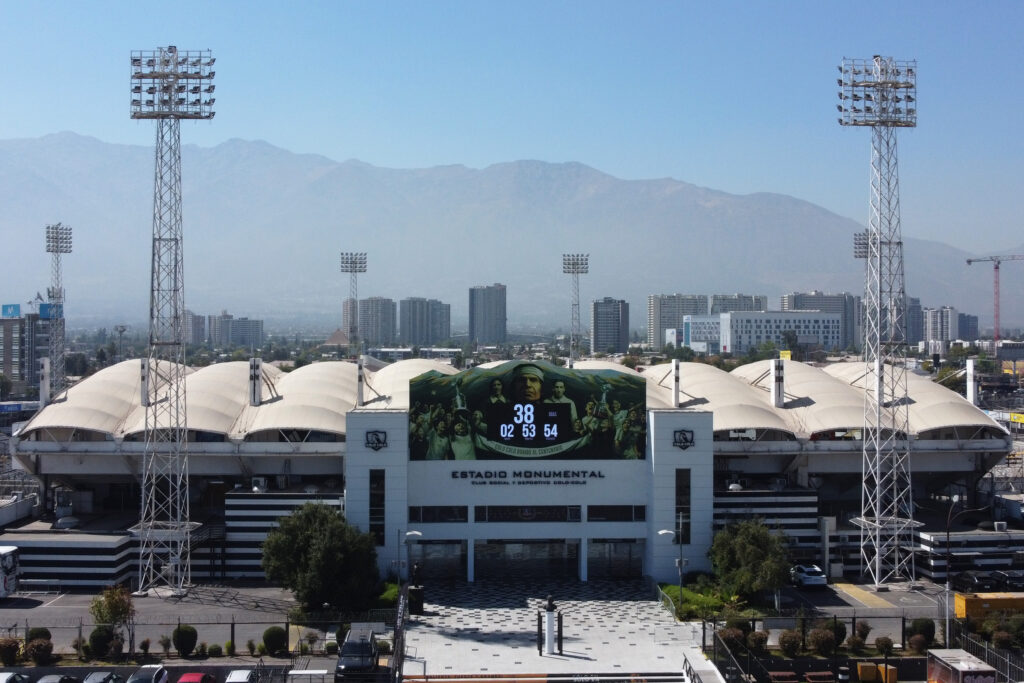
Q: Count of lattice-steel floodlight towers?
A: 6